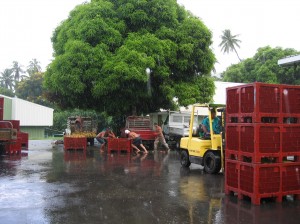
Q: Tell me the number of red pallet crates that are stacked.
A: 3